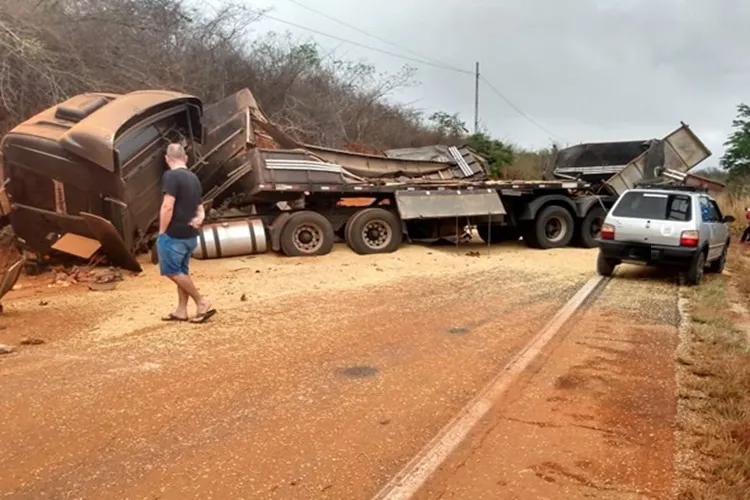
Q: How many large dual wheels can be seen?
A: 4